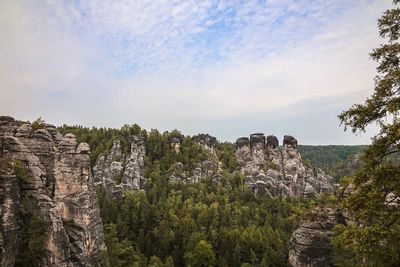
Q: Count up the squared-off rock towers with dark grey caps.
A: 4